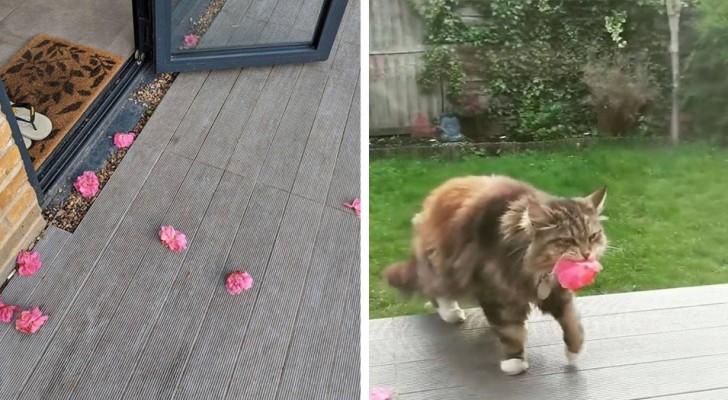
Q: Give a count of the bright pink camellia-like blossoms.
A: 11